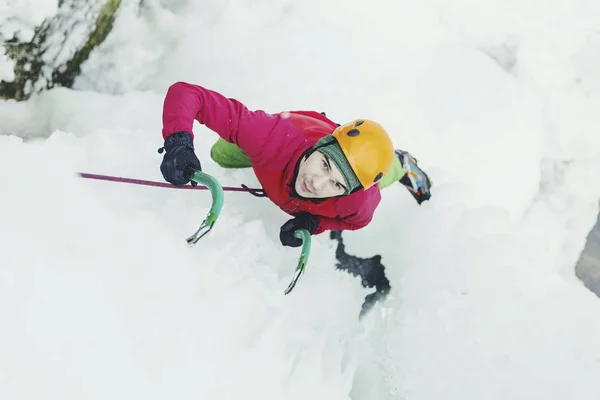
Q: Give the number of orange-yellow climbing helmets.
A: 1